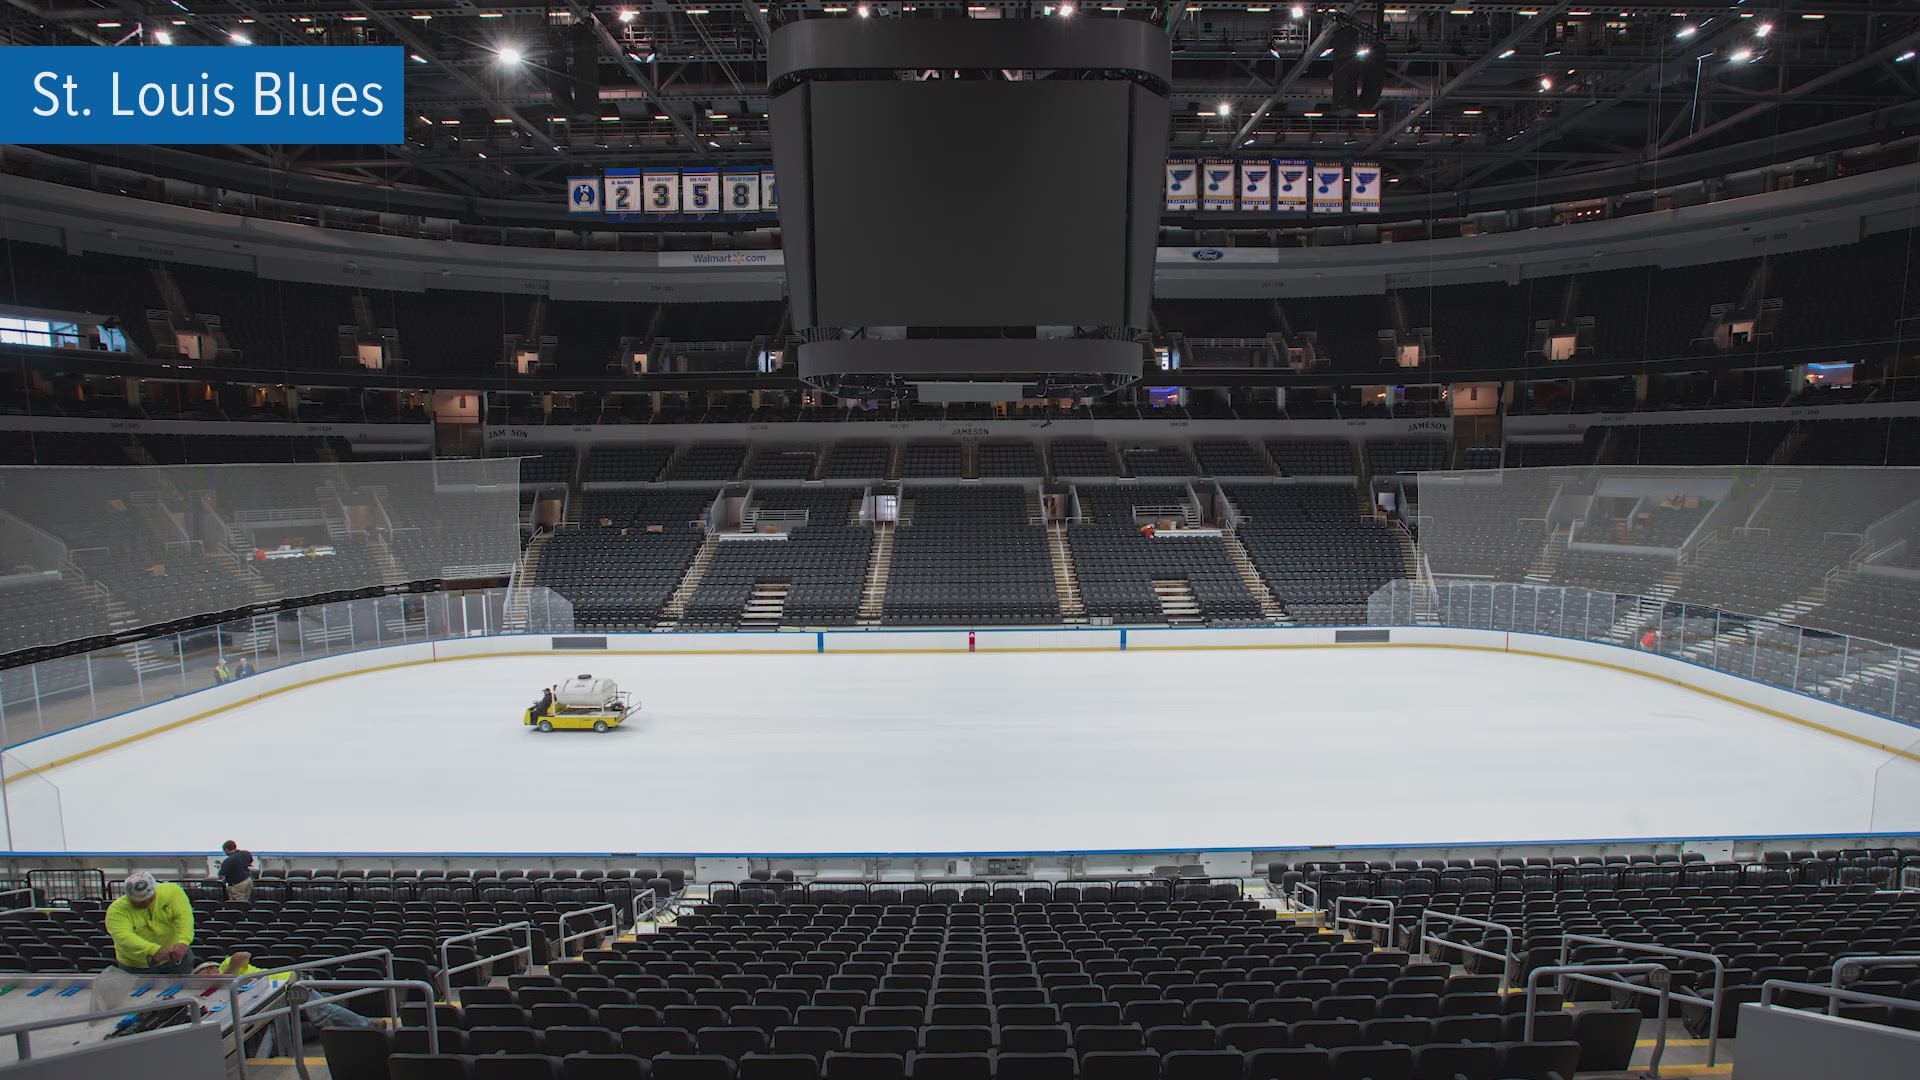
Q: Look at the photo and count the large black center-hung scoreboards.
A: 1